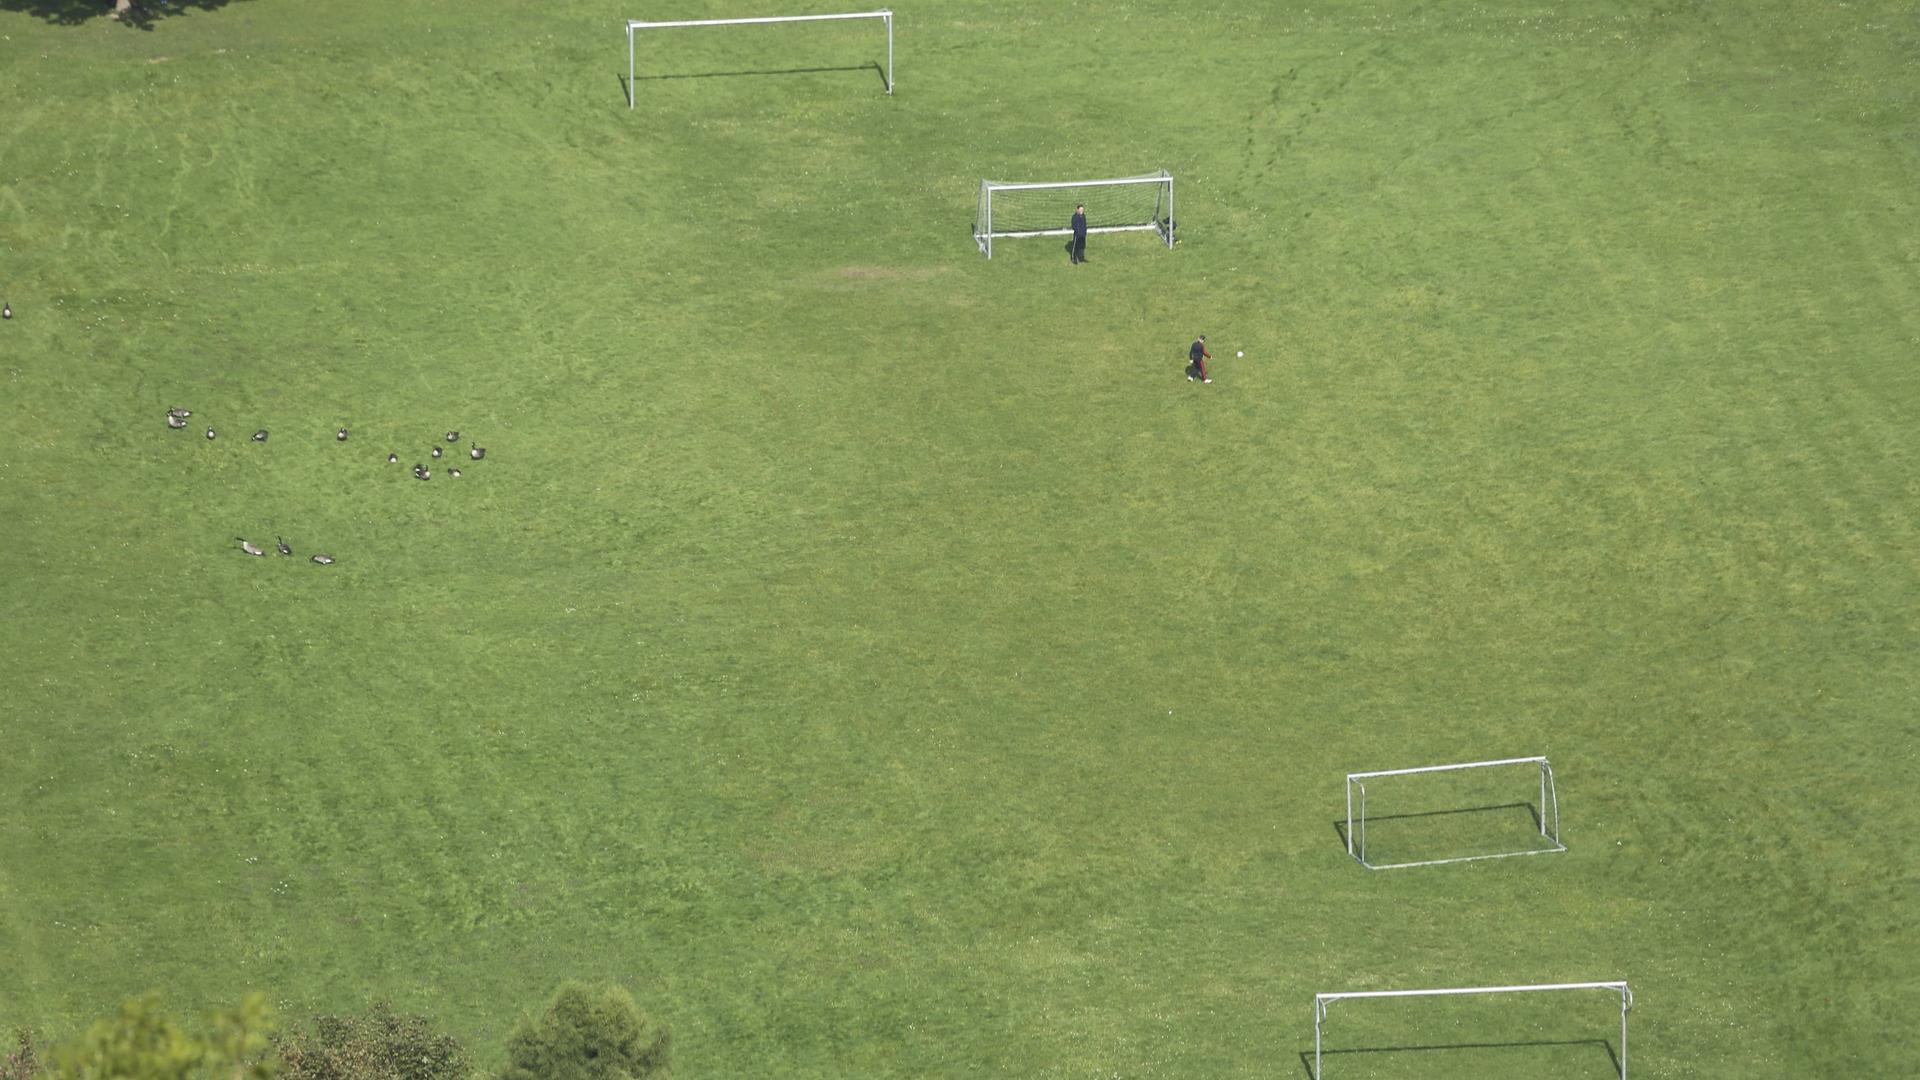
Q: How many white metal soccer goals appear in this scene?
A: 4